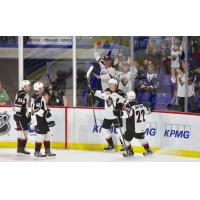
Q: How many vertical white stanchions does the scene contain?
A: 2